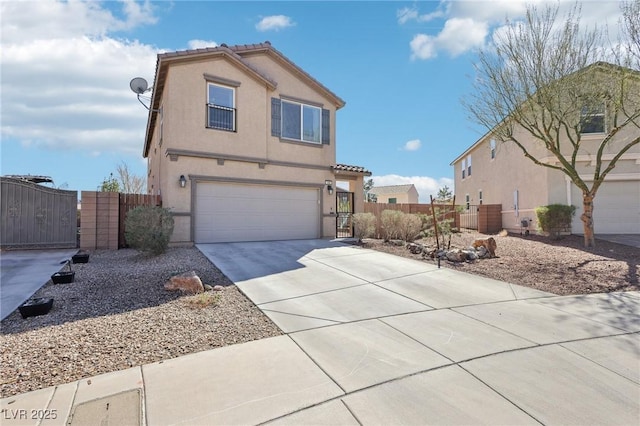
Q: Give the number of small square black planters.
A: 3